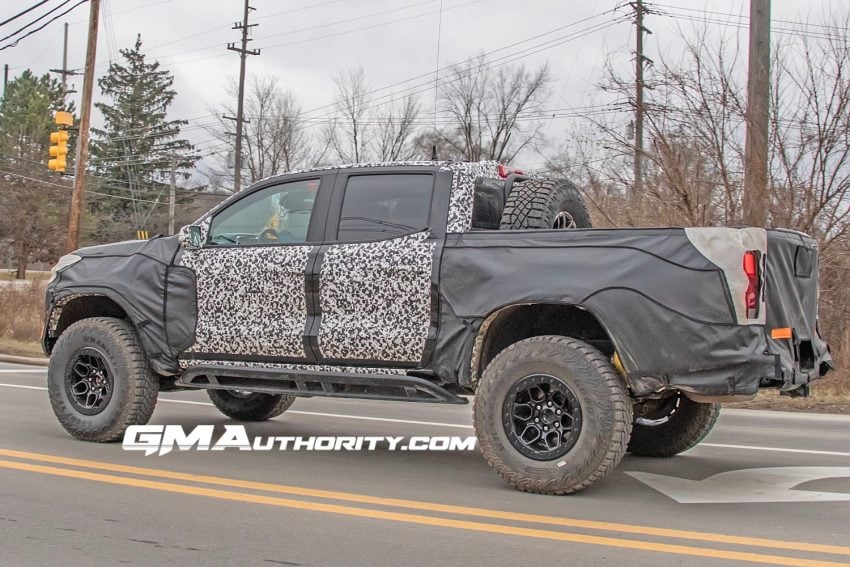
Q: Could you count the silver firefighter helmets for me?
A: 0